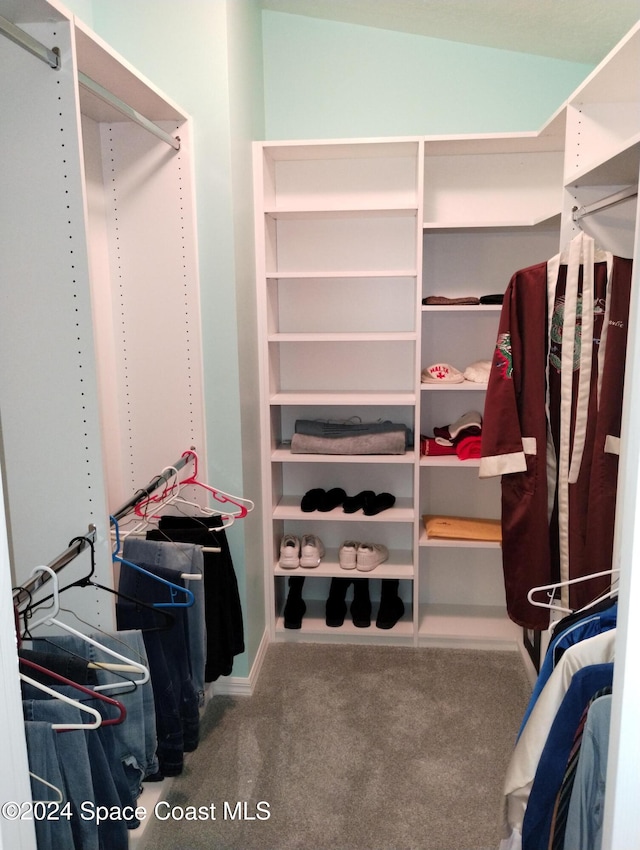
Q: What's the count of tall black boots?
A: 4